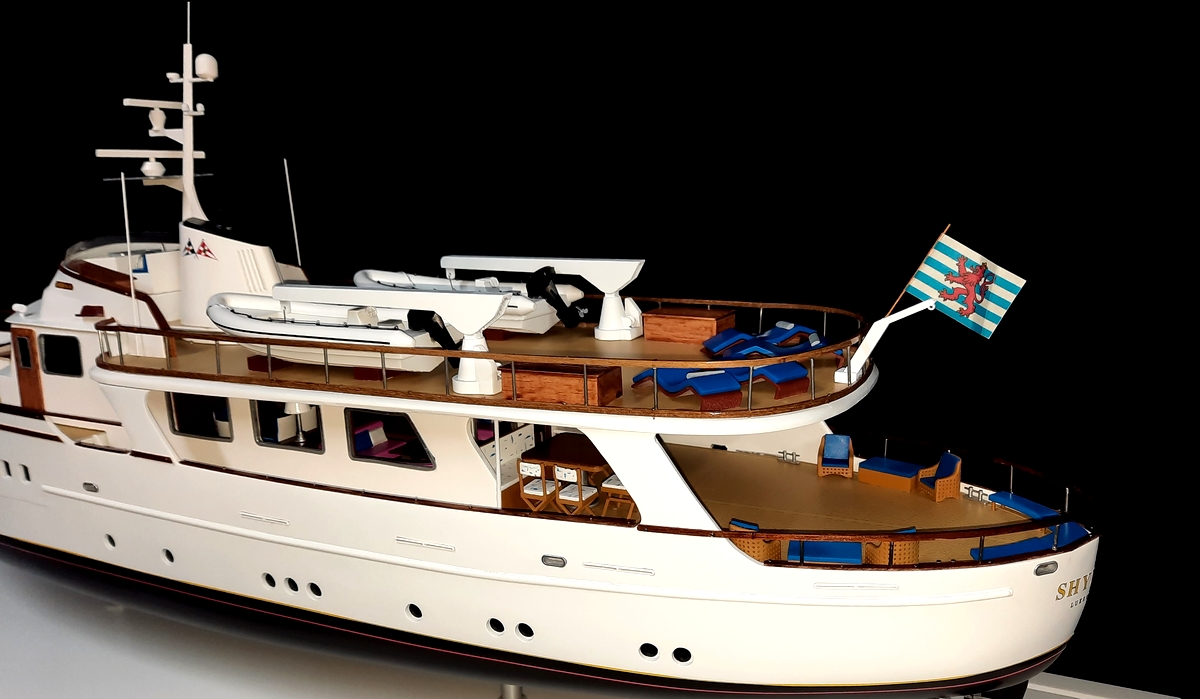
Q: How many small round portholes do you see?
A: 10